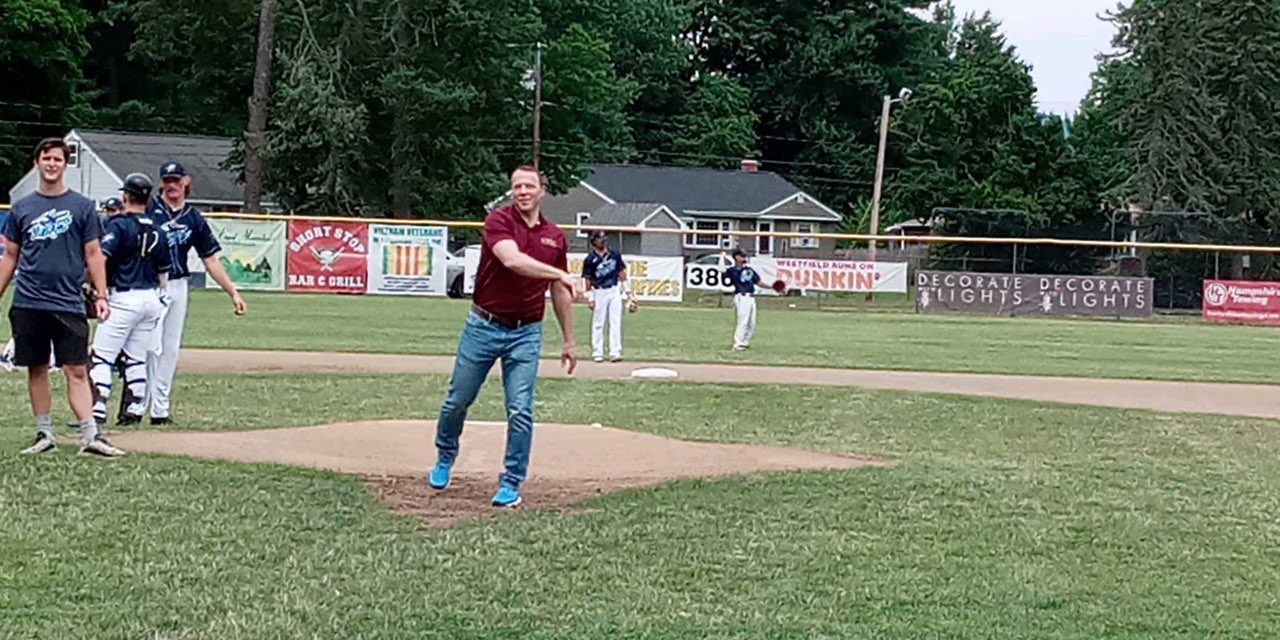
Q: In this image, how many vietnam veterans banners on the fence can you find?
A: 1